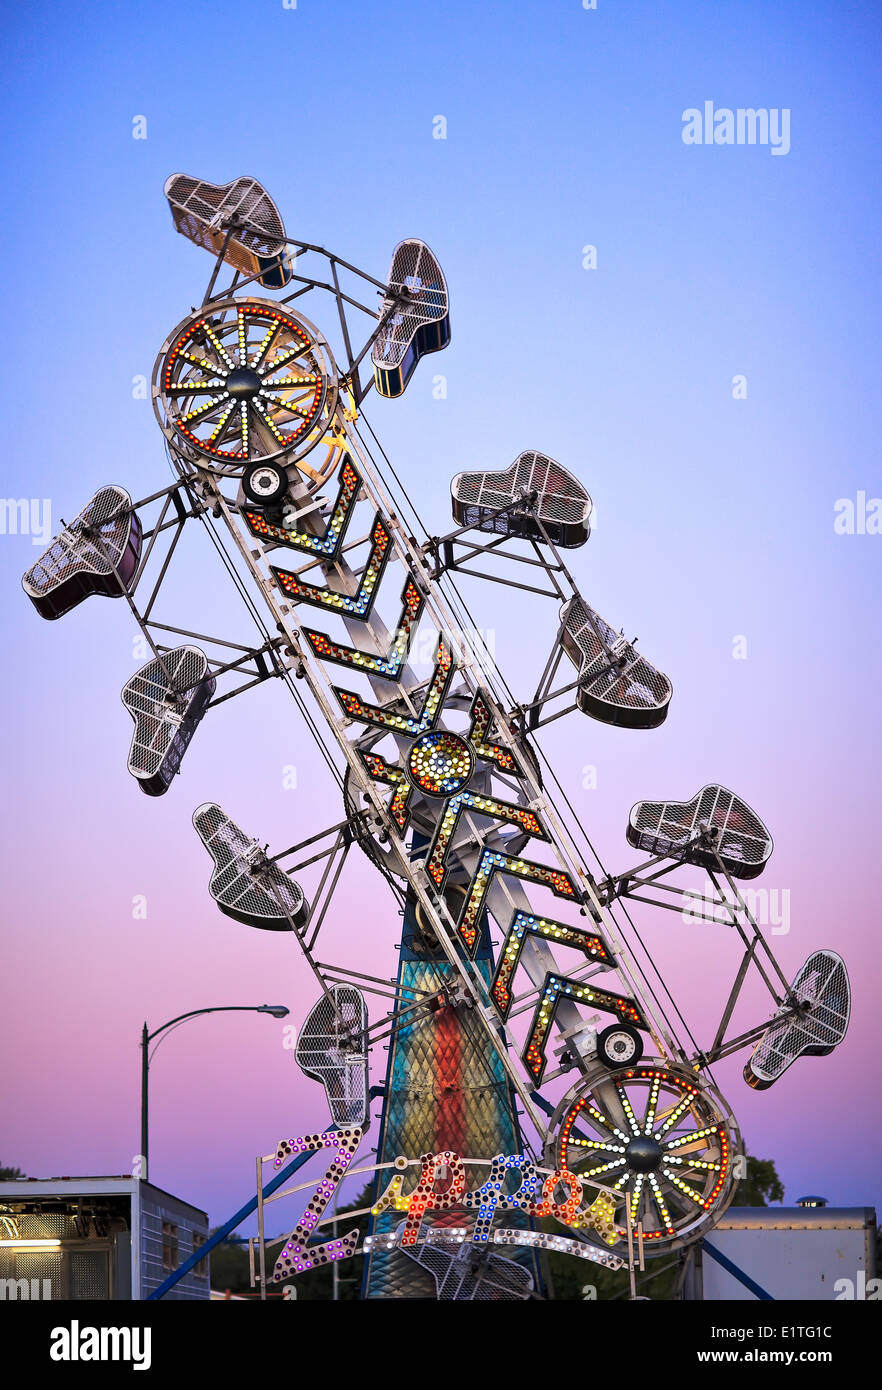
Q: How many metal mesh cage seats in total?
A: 11